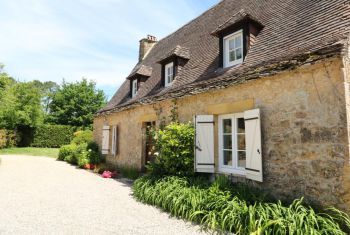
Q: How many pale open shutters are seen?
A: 4